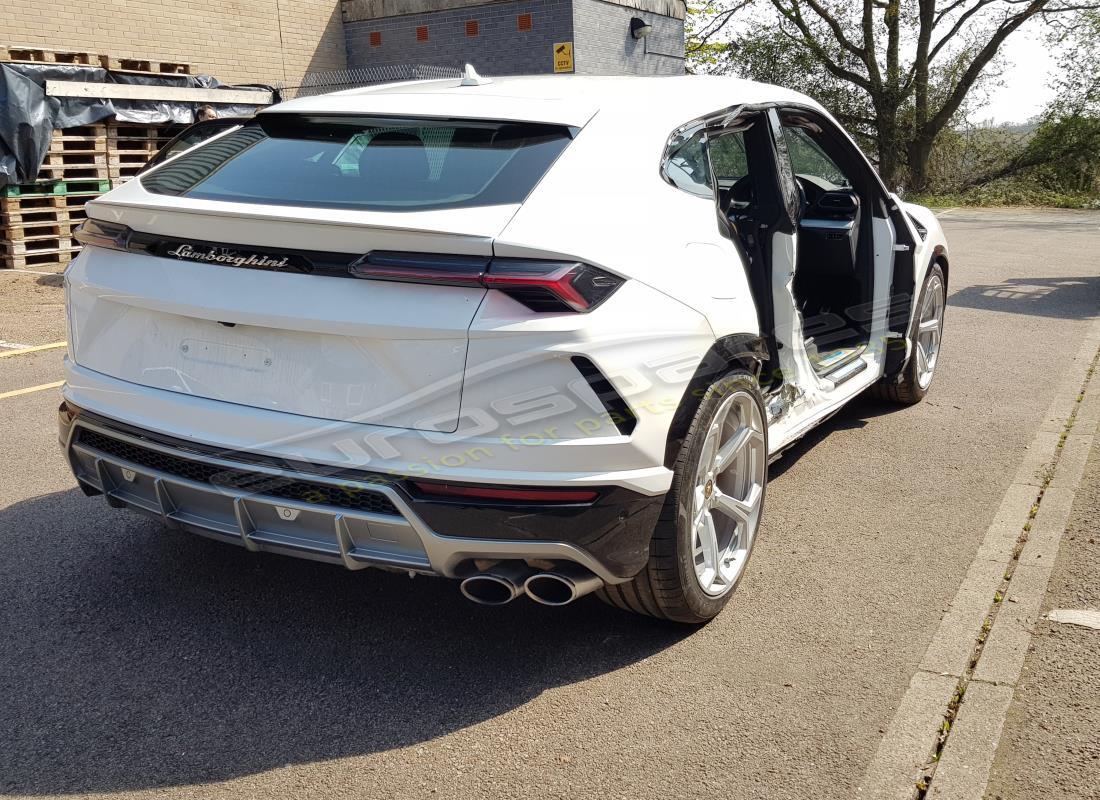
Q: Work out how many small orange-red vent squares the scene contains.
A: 4